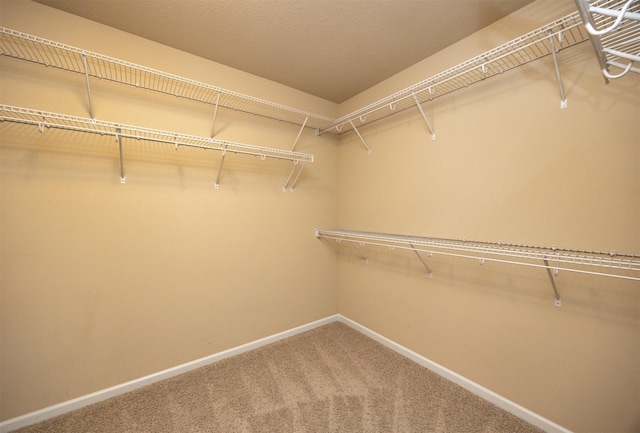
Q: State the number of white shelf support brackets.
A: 13